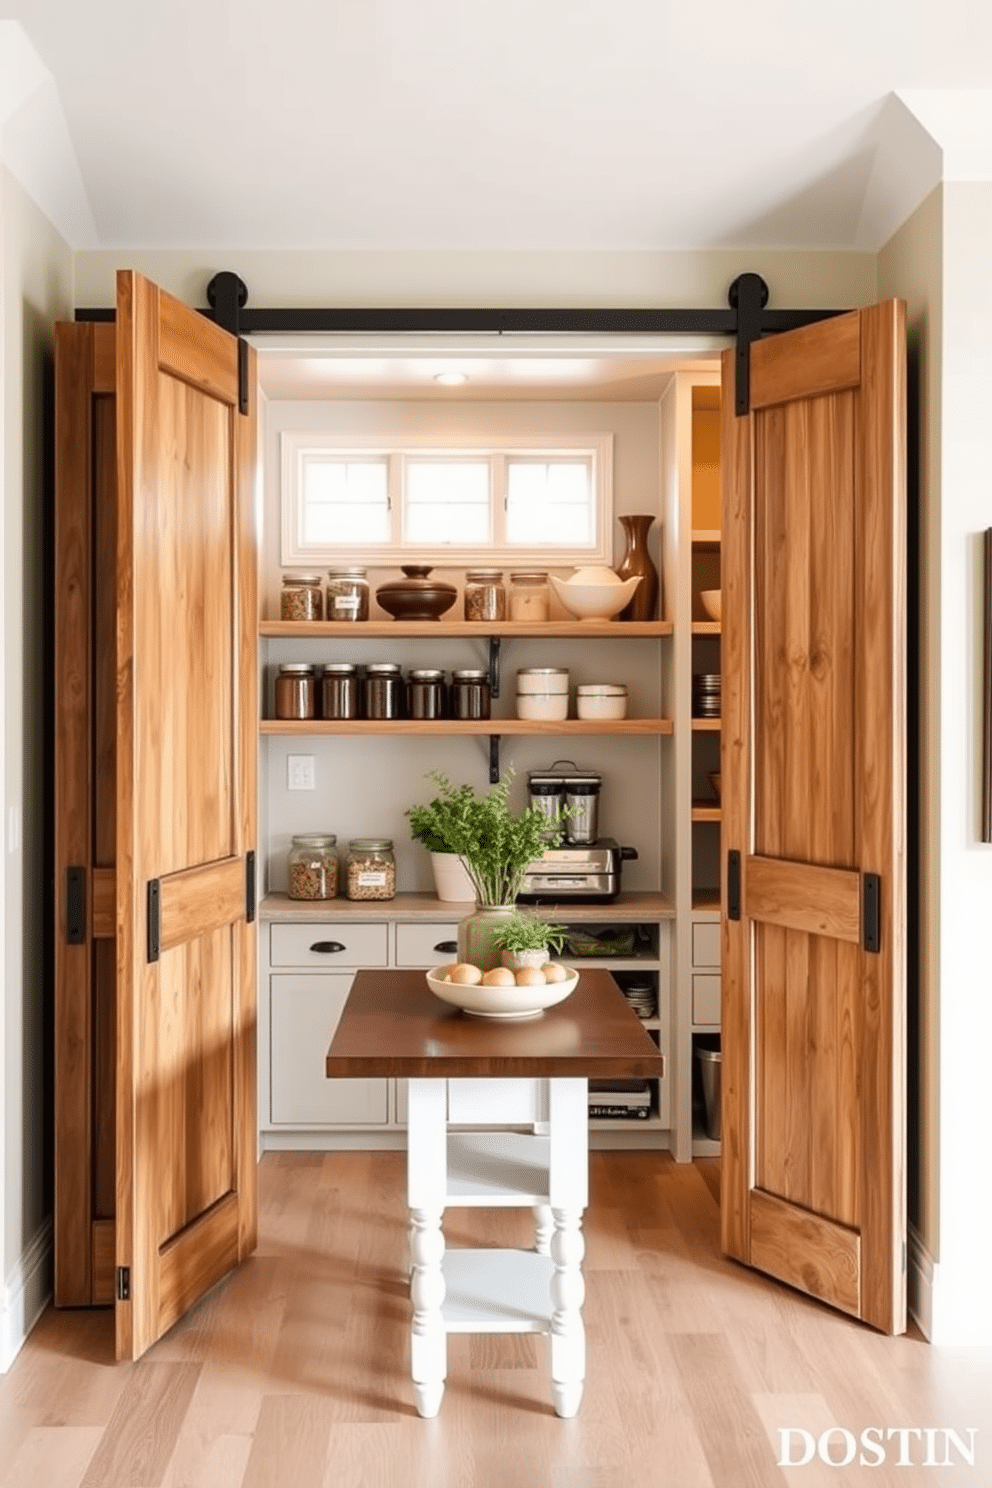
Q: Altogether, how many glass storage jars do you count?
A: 11